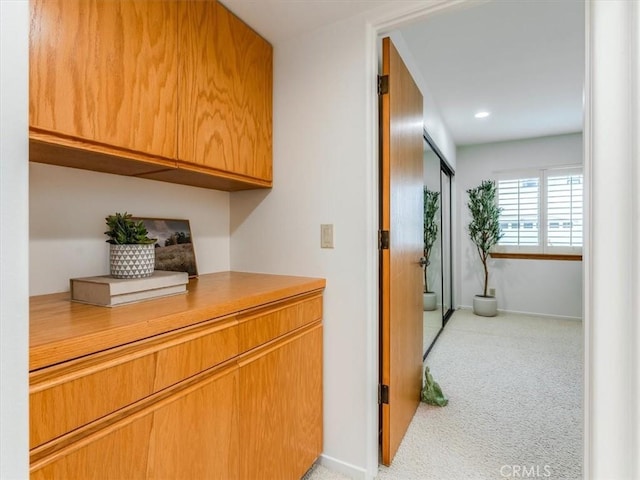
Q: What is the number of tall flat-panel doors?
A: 1